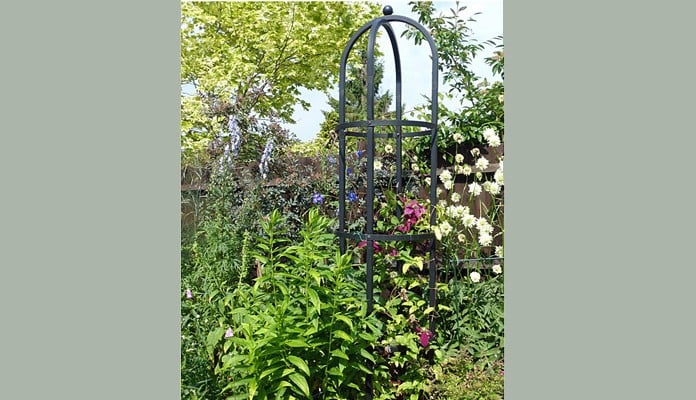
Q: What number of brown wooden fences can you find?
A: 1